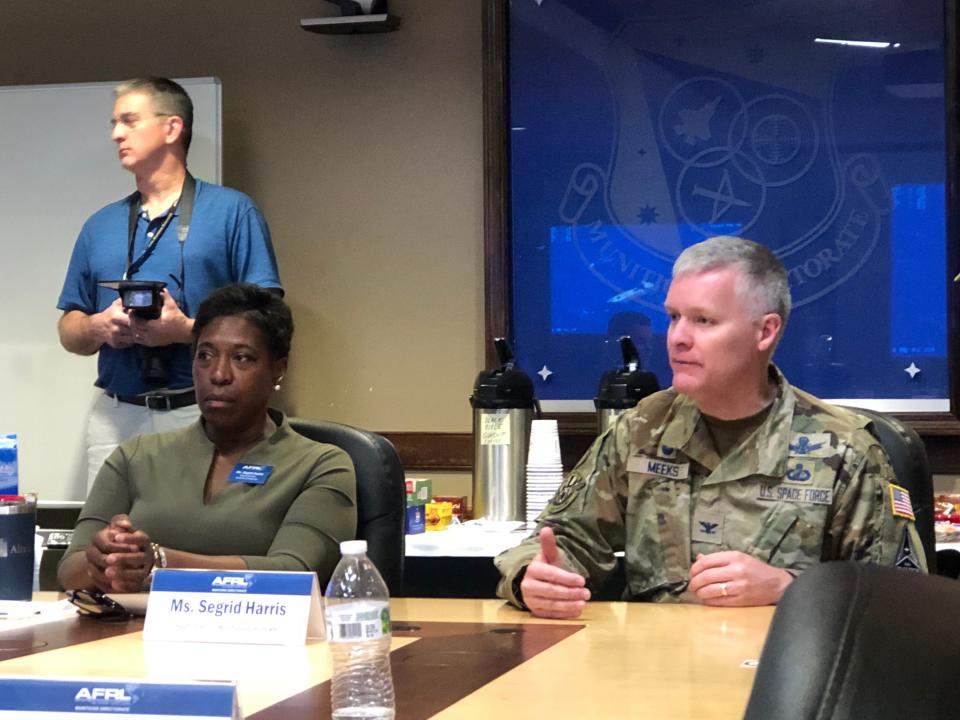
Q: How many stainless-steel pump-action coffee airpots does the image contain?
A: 2